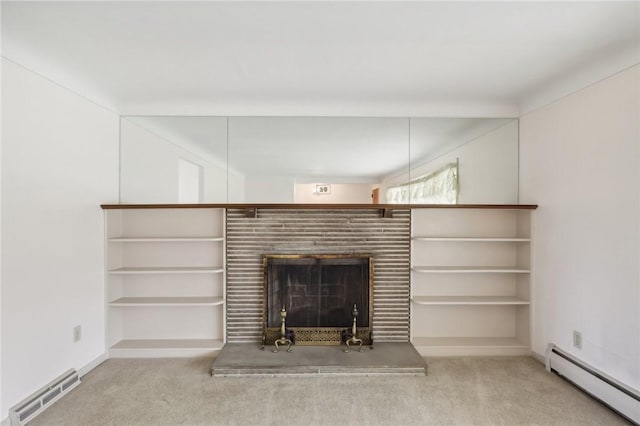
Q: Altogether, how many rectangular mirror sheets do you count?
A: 3